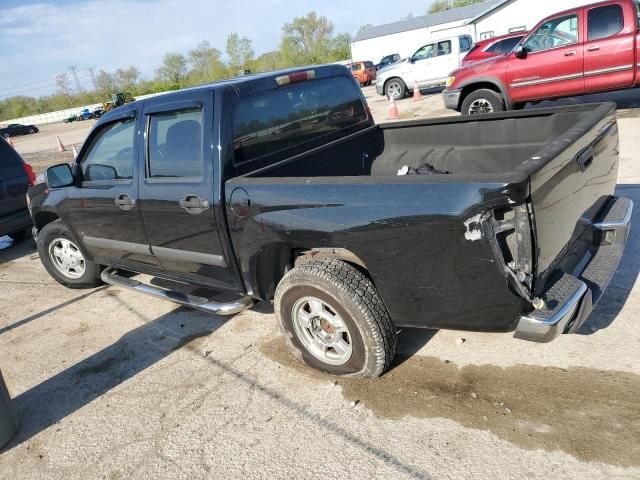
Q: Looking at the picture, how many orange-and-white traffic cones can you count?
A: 5